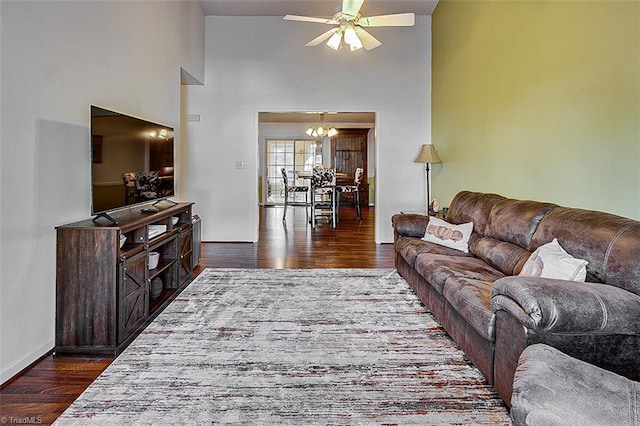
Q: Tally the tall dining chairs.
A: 3